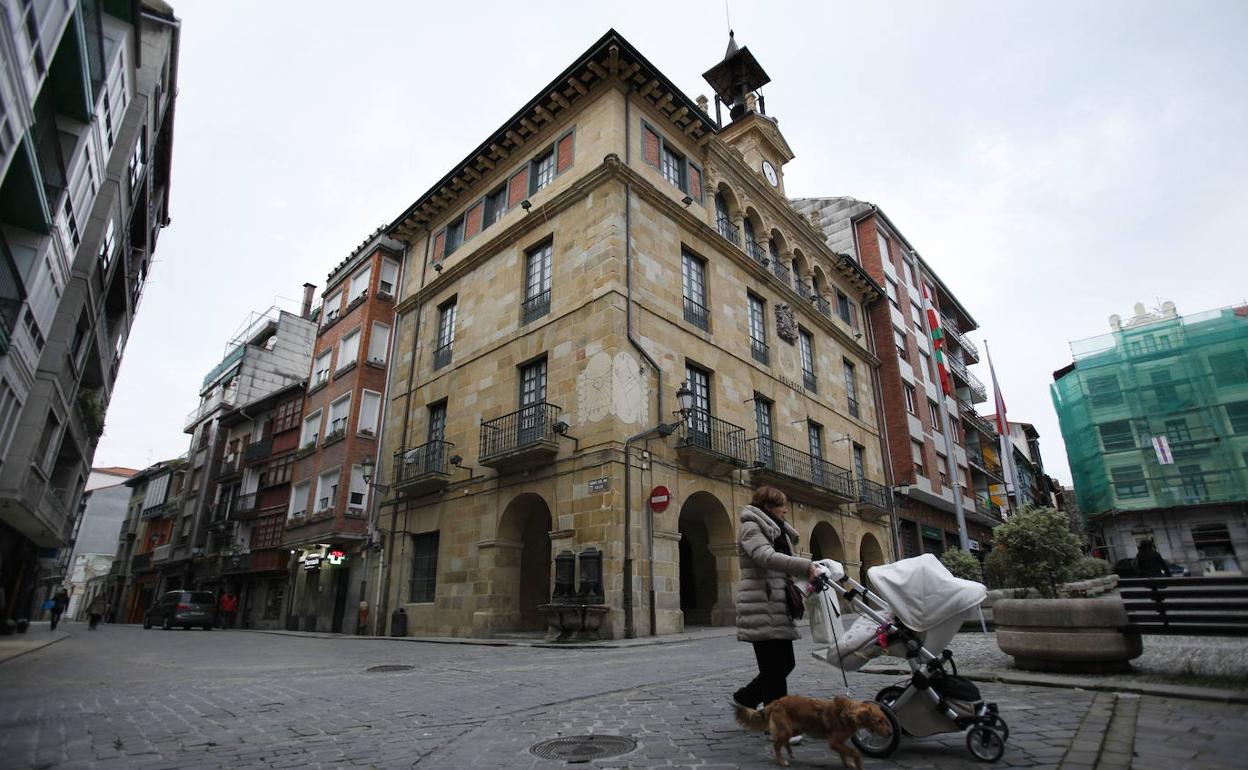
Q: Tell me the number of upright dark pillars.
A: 2